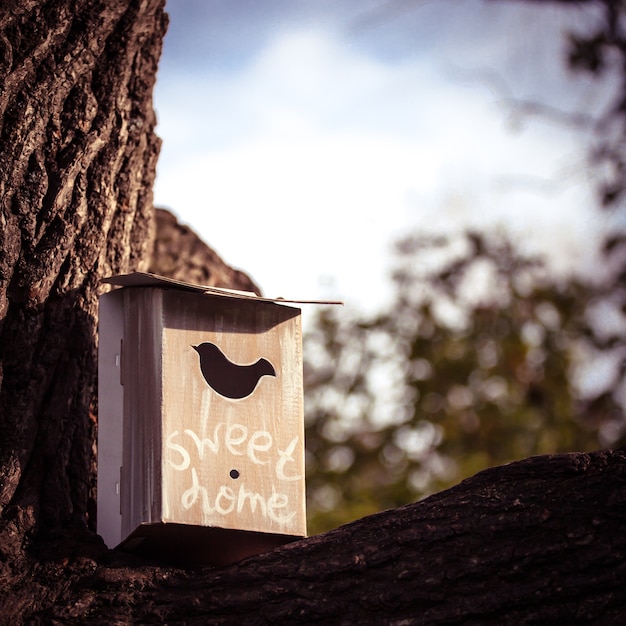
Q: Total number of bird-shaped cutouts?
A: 1